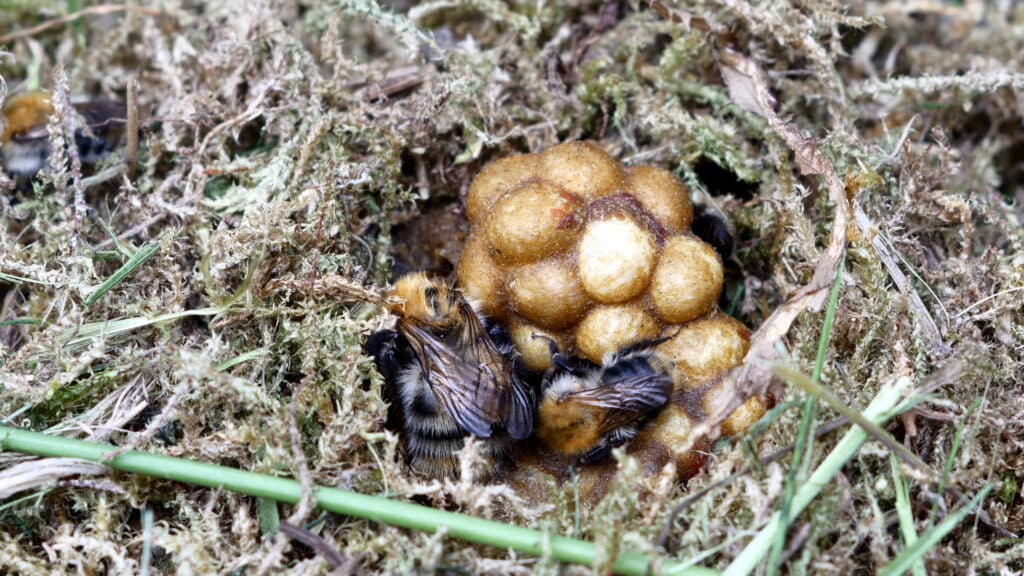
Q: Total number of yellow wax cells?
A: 13